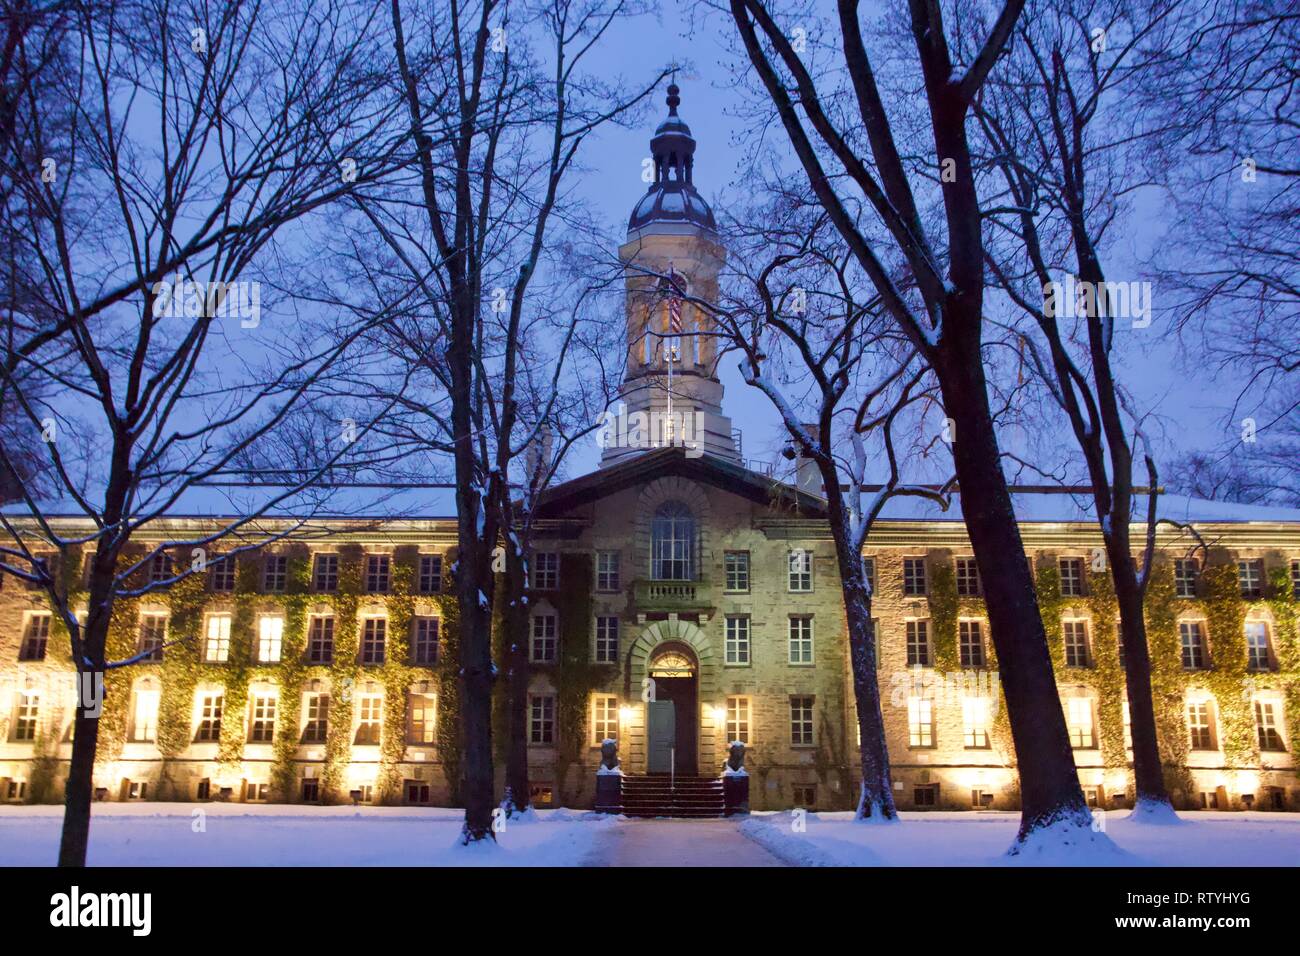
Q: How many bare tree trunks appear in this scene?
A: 6